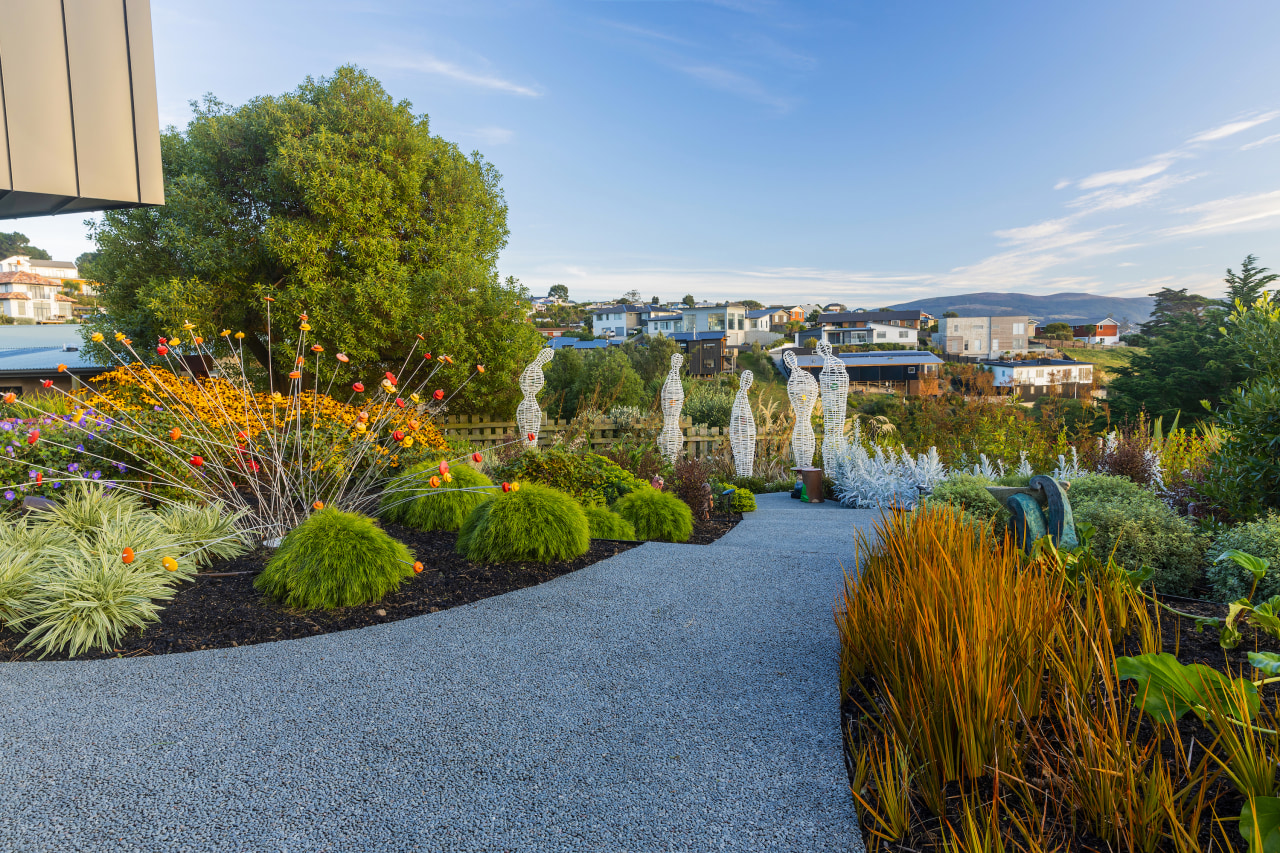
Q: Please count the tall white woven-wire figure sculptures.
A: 5